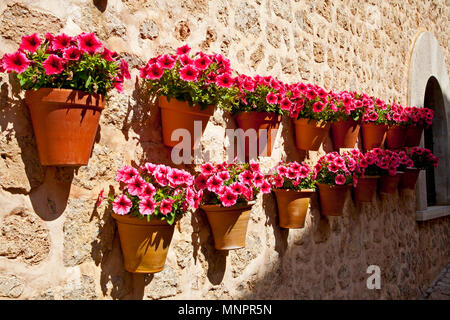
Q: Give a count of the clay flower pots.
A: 15